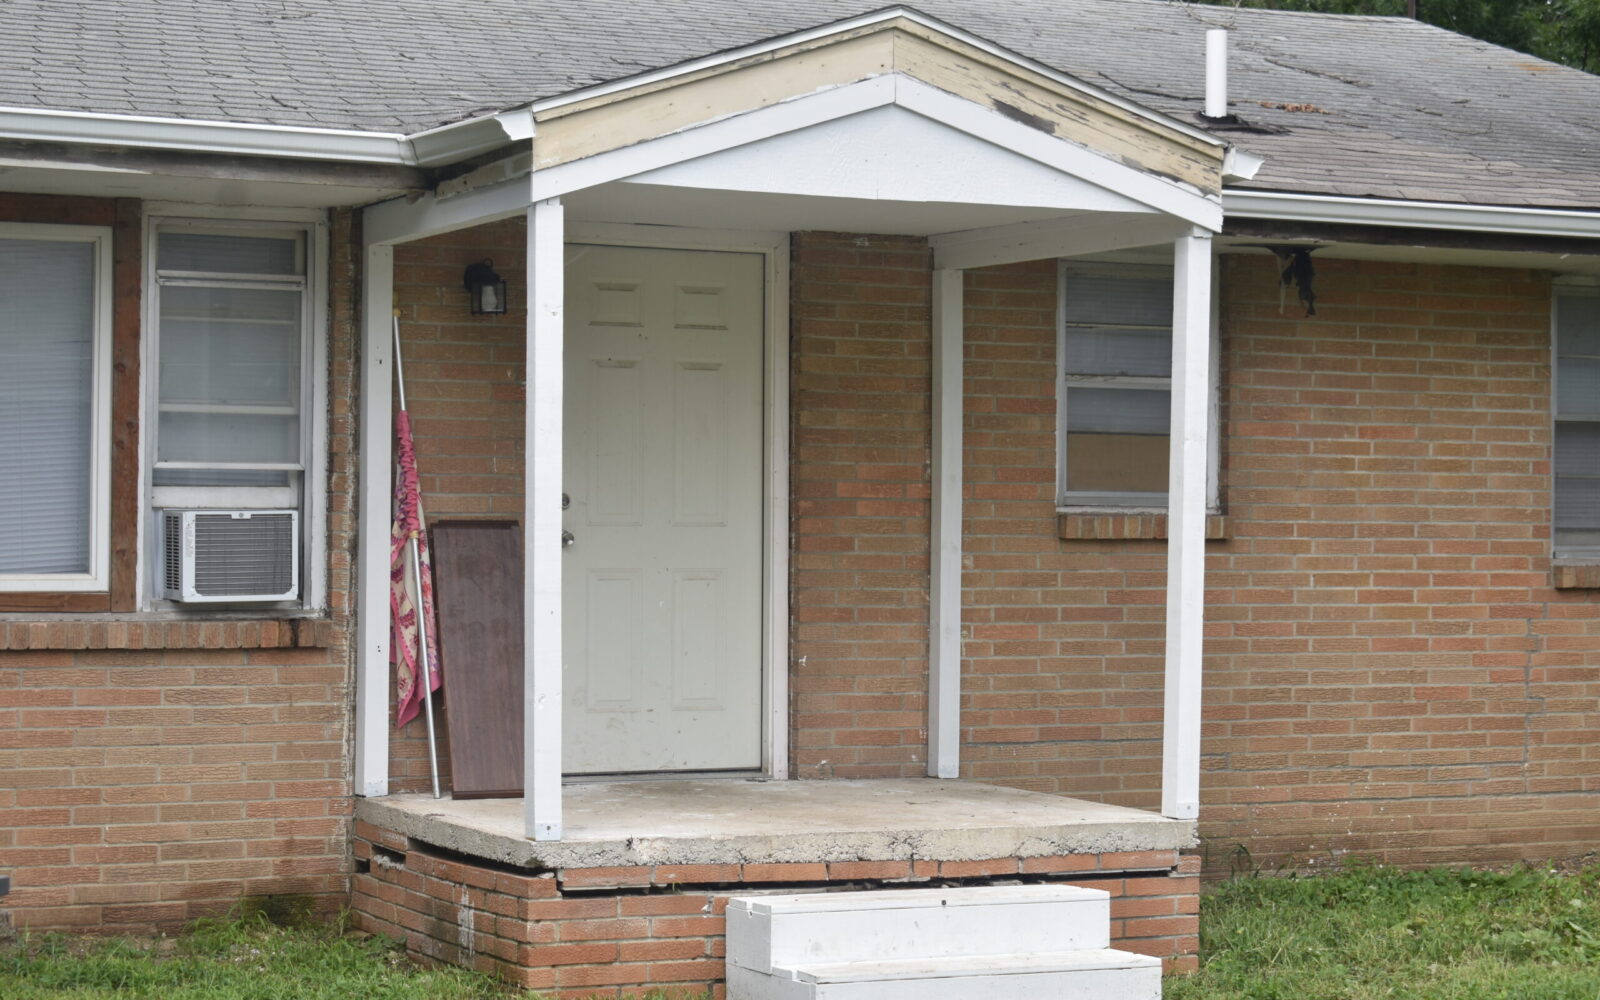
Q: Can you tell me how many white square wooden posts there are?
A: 4